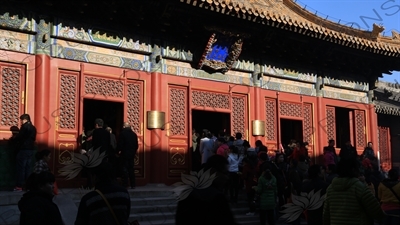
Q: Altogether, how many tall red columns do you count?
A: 5